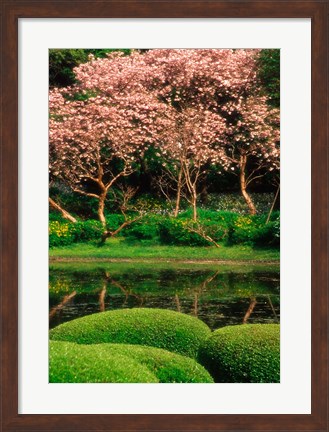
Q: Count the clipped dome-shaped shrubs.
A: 4